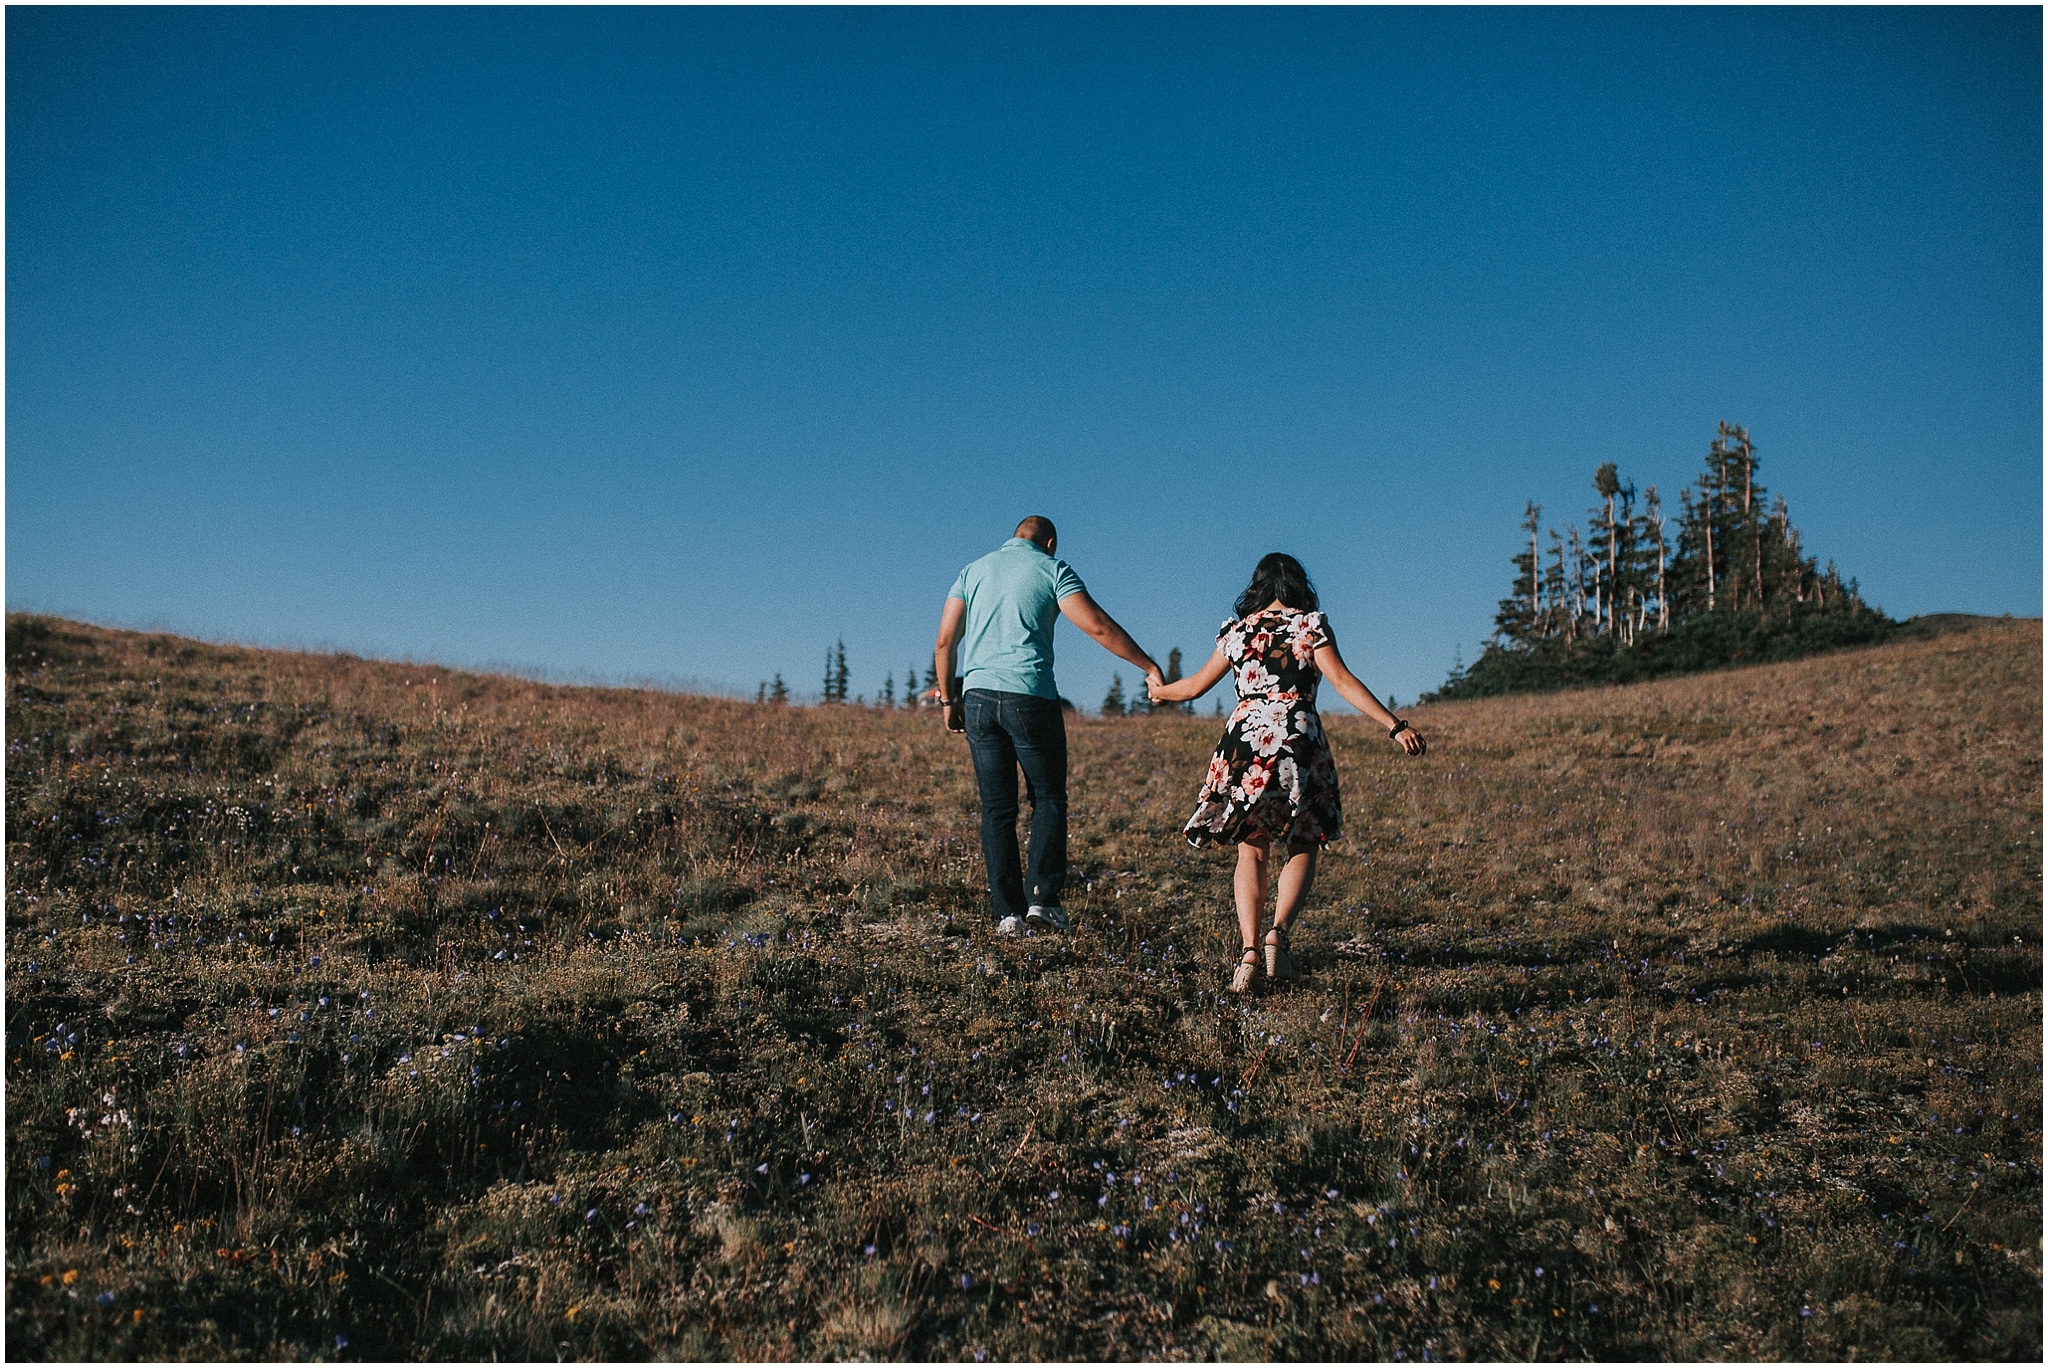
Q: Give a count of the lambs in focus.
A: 0